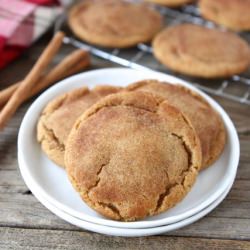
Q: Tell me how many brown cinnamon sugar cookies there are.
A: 7